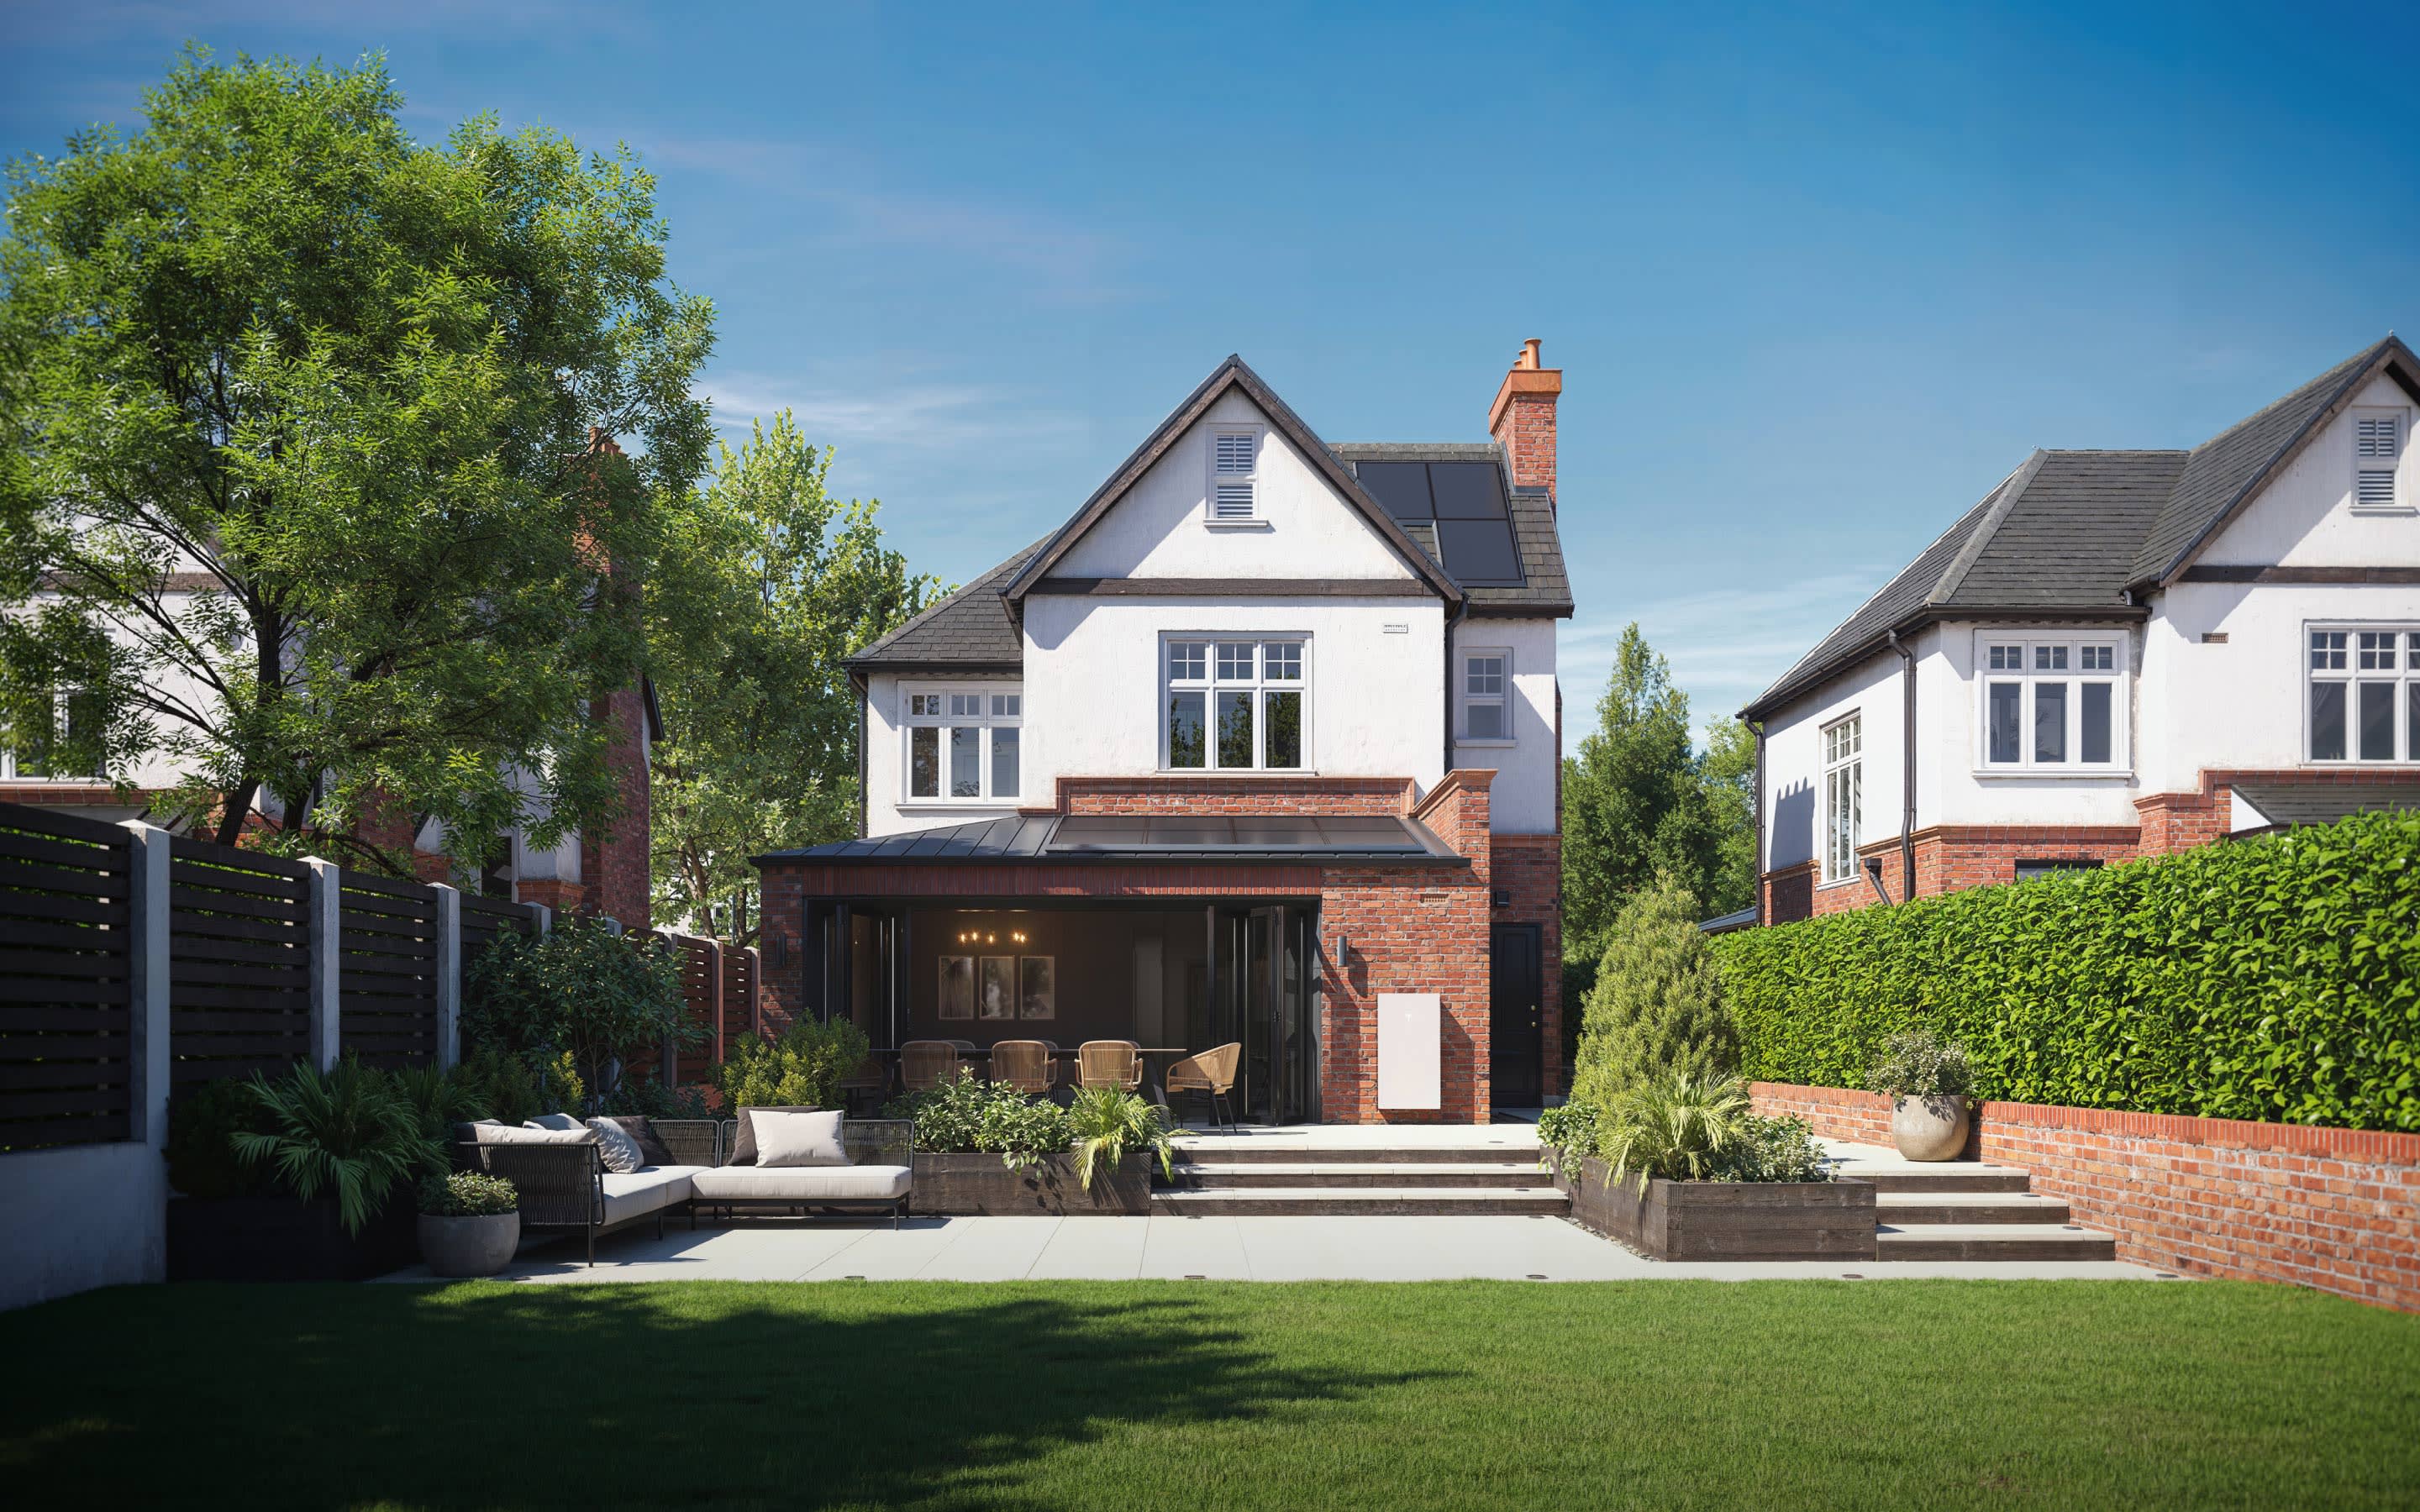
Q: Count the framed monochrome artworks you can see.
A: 3